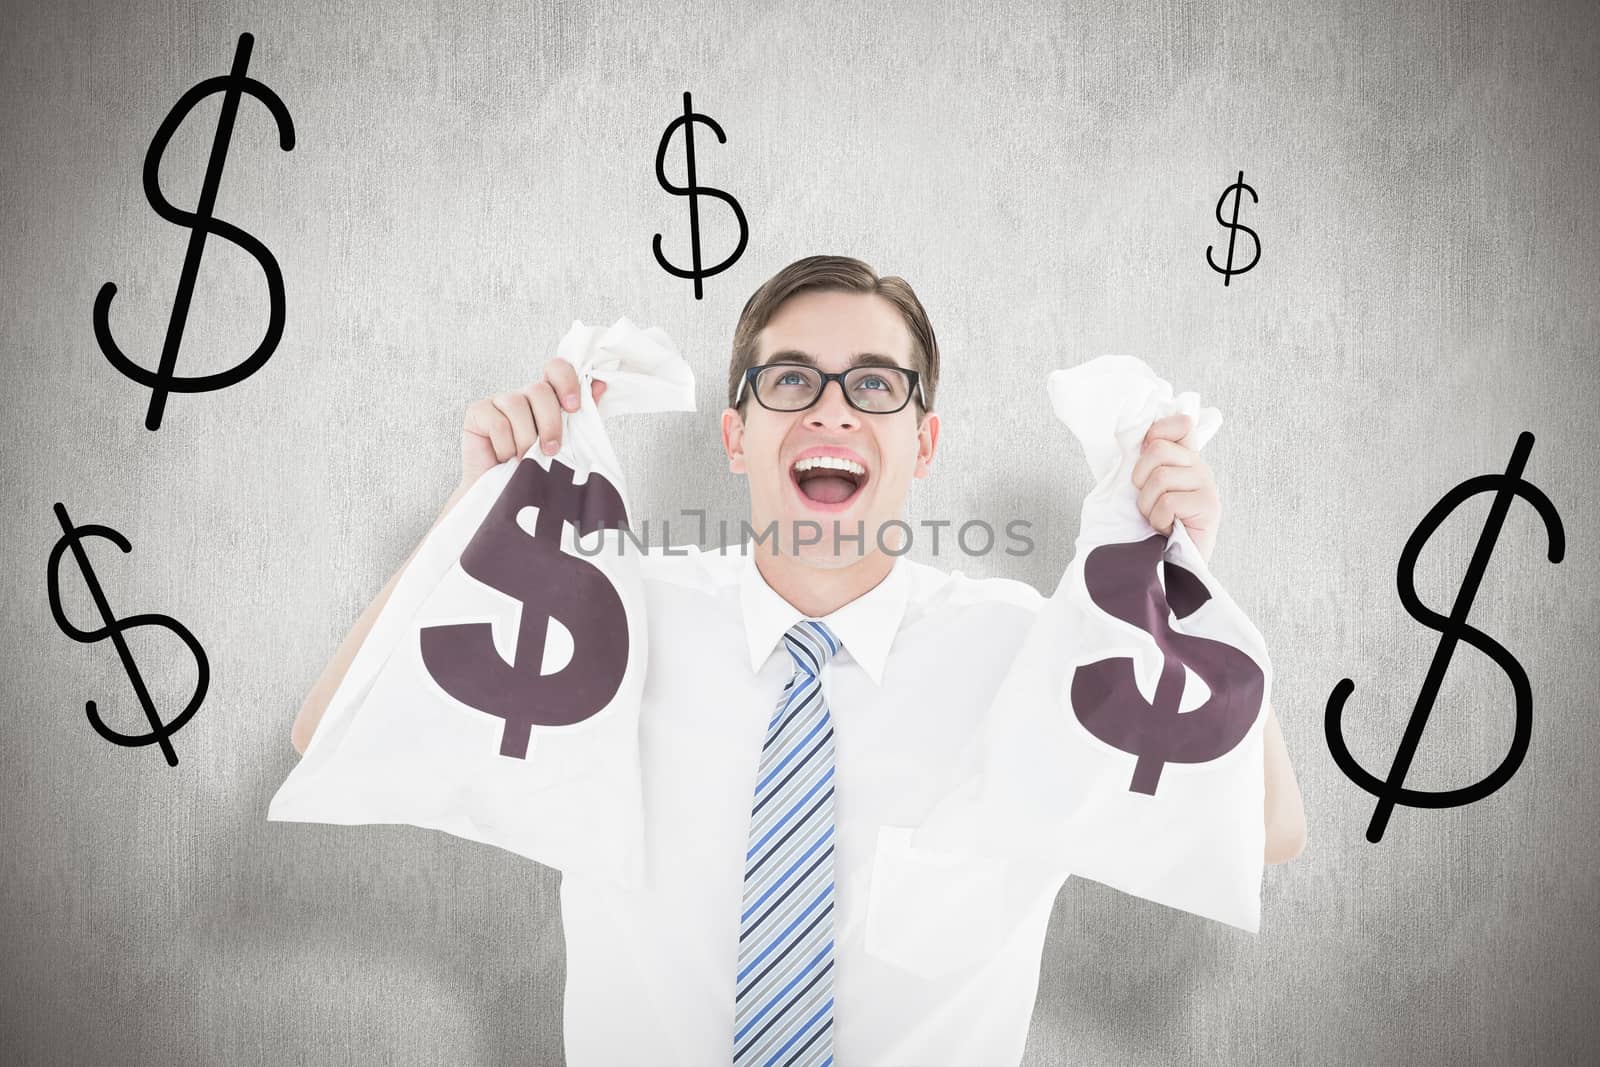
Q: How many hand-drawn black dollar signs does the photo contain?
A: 5